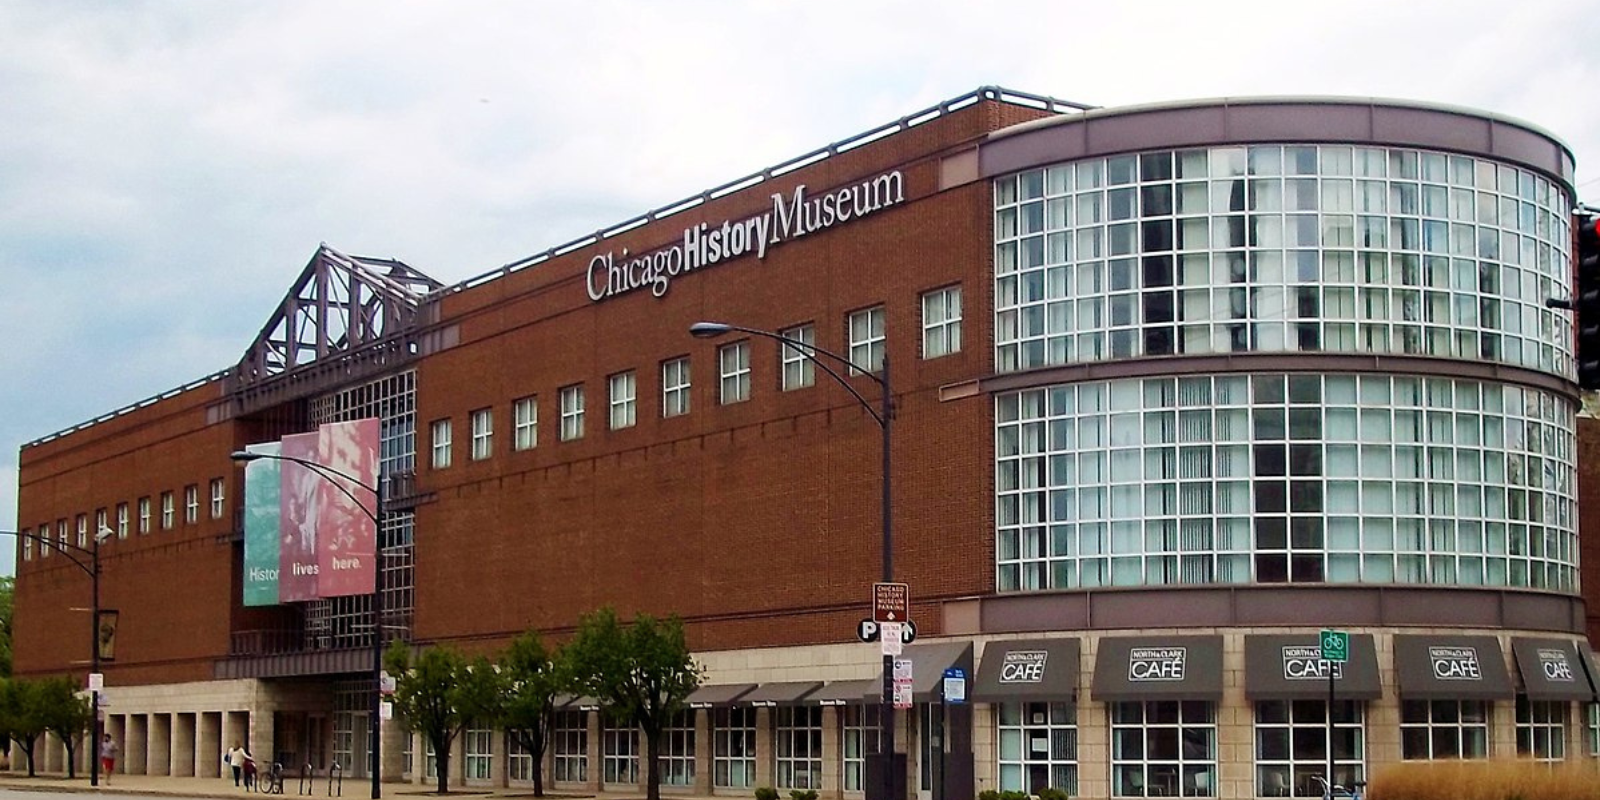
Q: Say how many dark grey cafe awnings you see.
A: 5